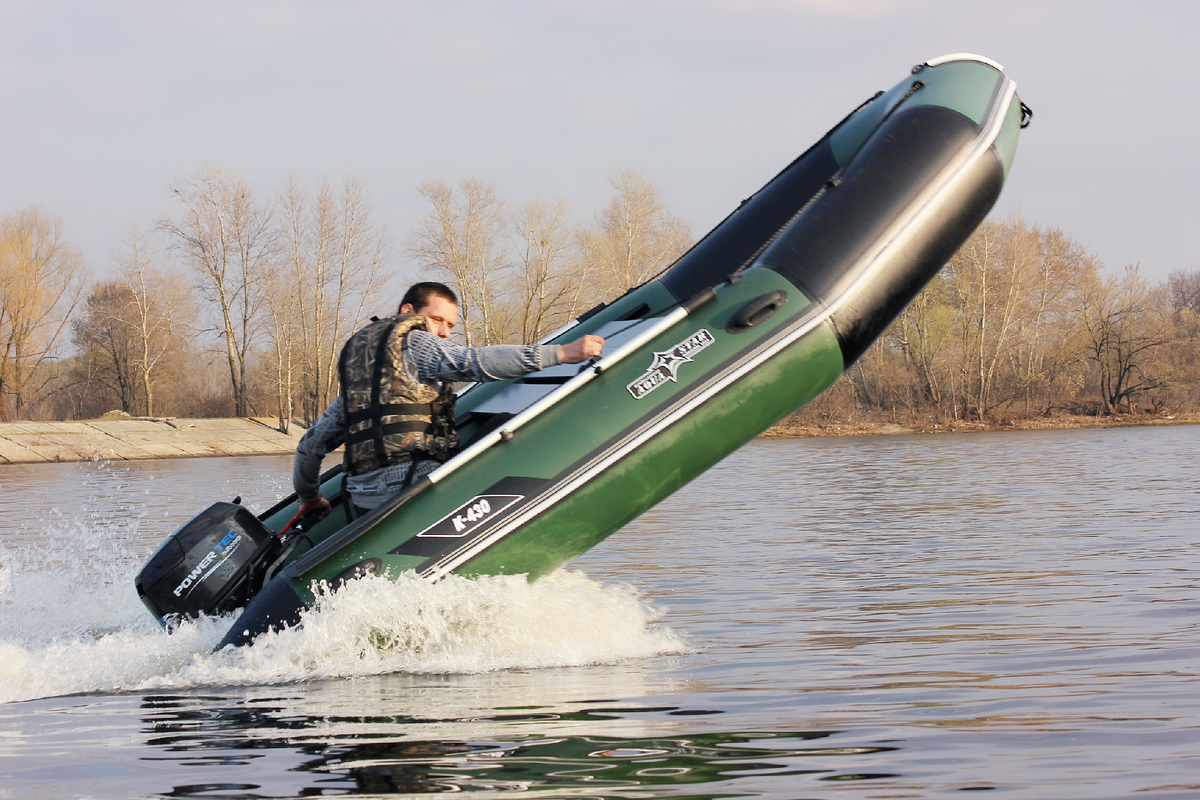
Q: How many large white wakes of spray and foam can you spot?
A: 1